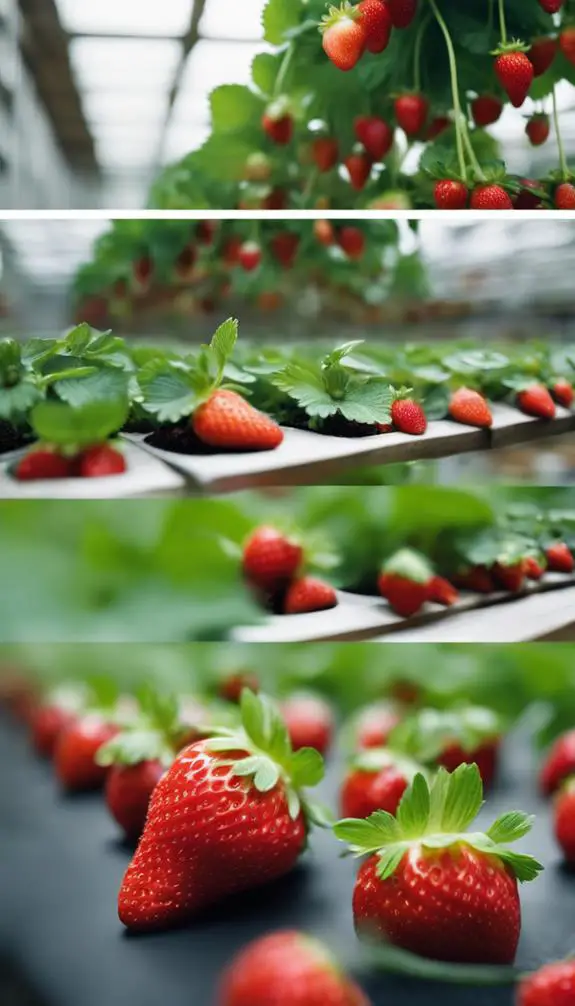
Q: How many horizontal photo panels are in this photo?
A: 4